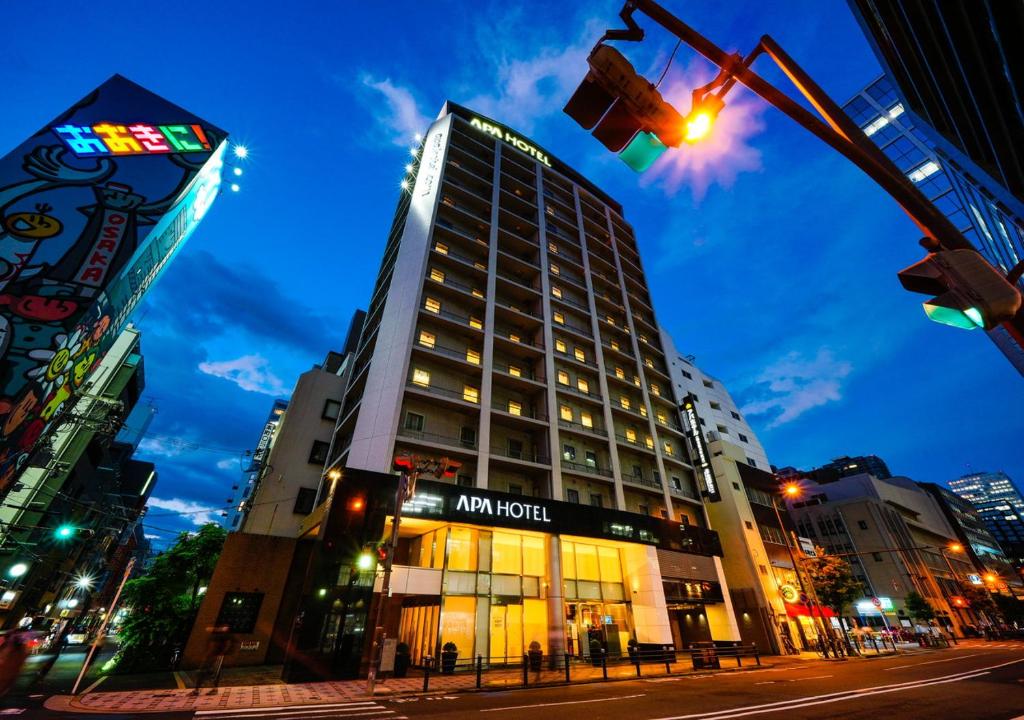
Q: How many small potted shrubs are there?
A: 5